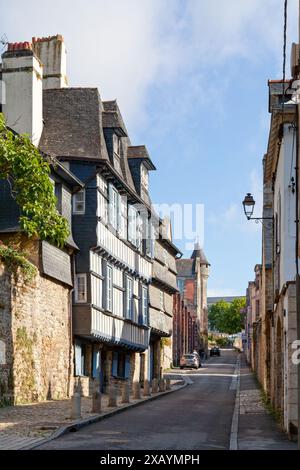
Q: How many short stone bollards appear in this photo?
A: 9